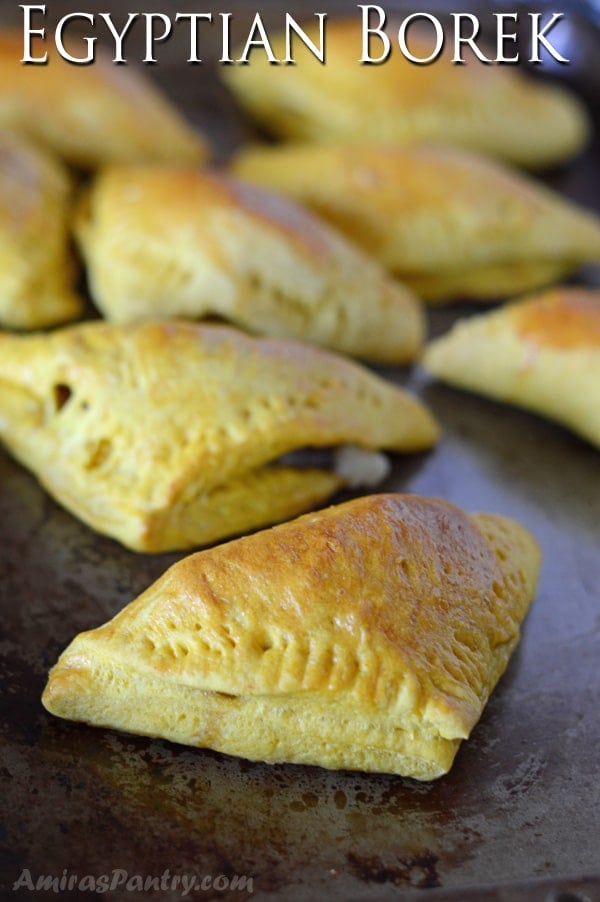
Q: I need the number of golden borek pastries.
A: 8